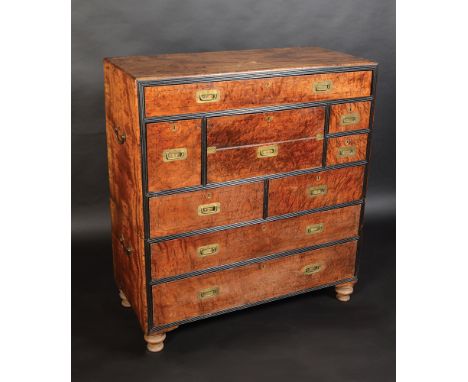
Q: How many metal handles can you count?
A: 14